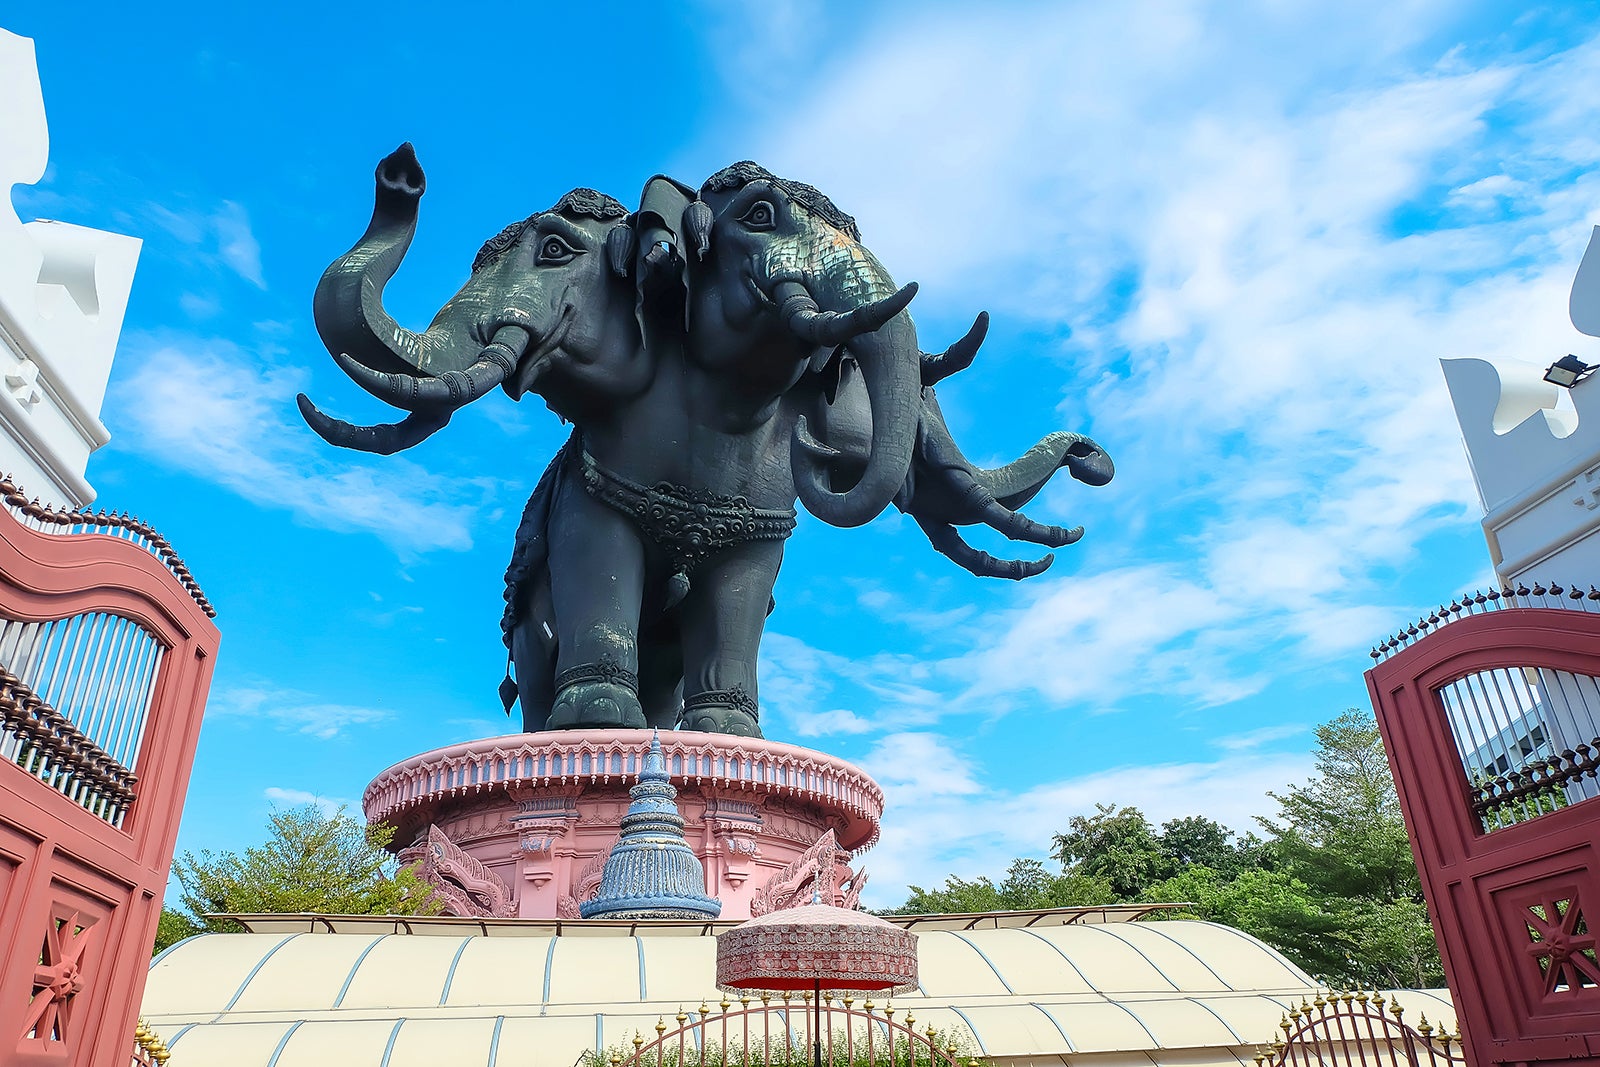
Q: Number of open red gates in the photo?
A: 2